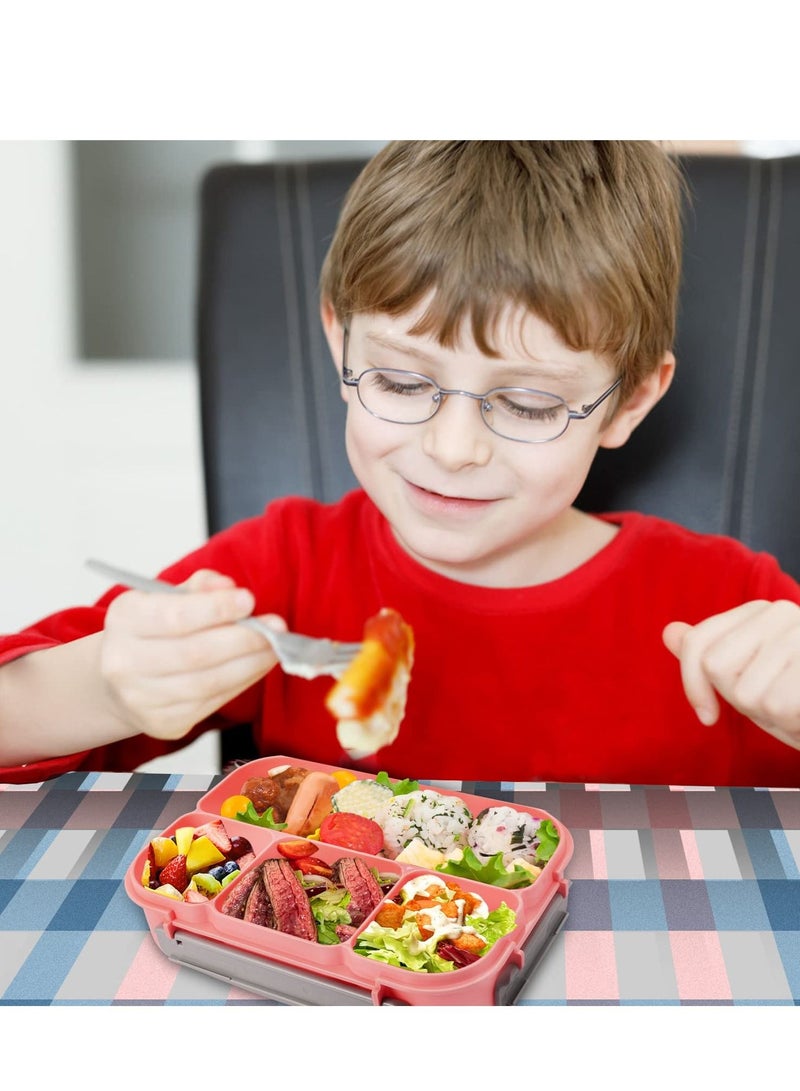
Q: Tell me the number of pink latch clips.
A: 4